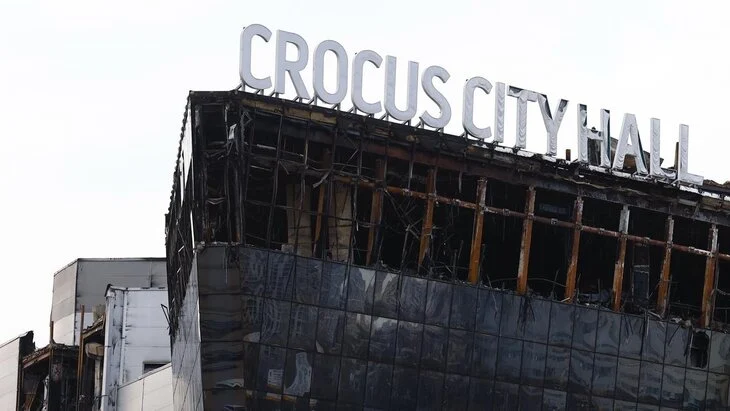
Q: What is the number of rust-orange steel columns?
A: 9